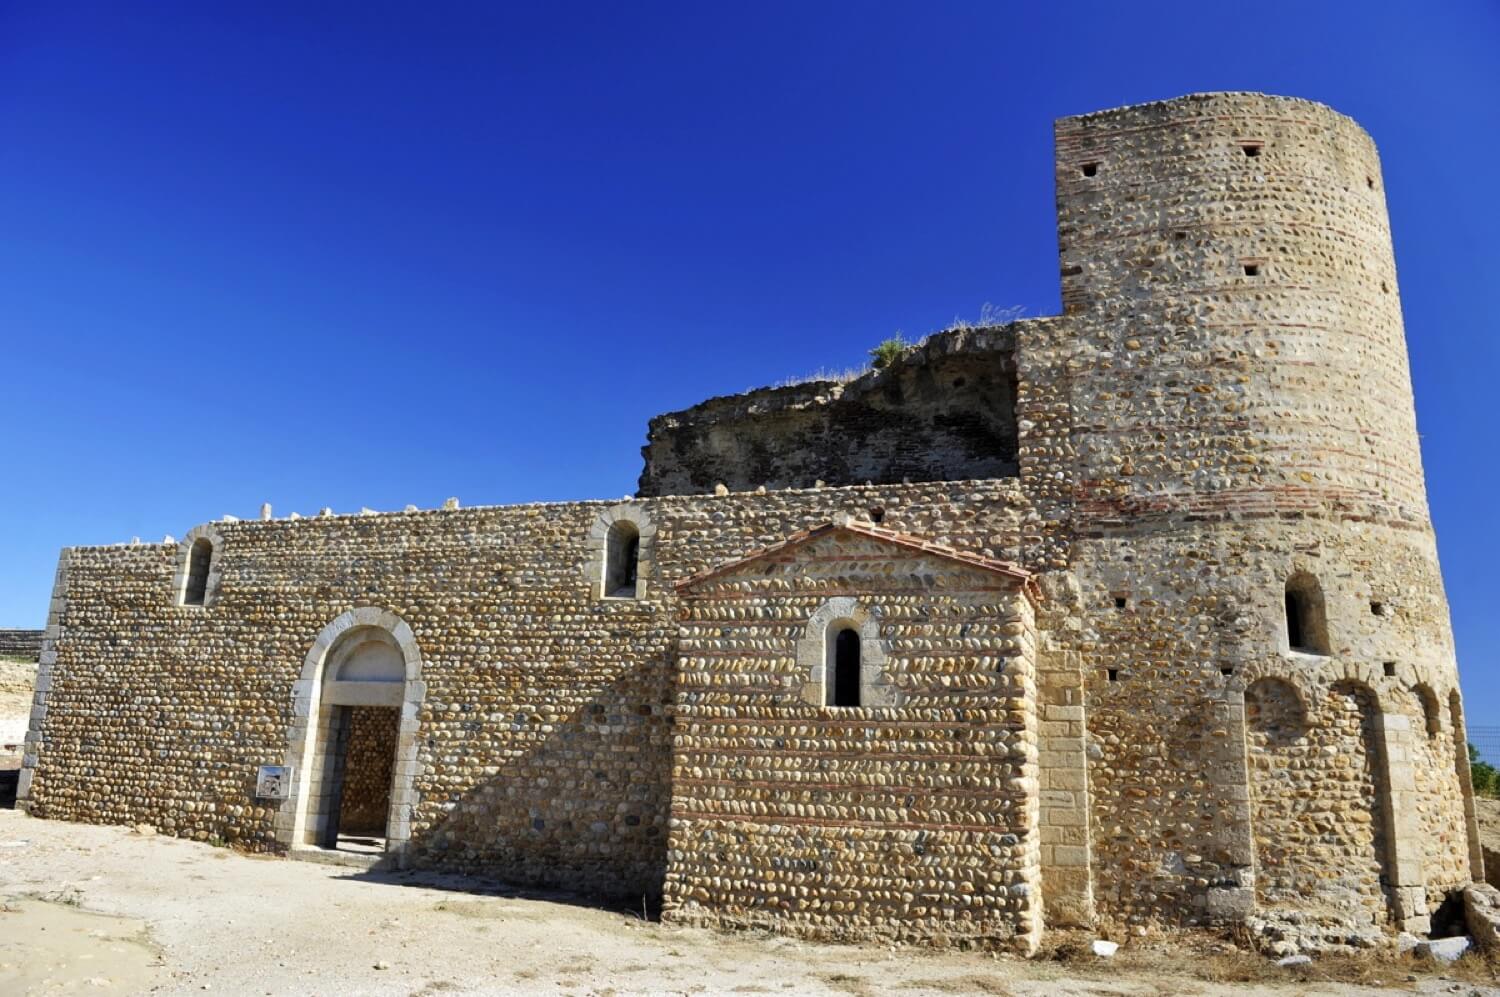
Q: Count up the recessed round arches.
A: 4